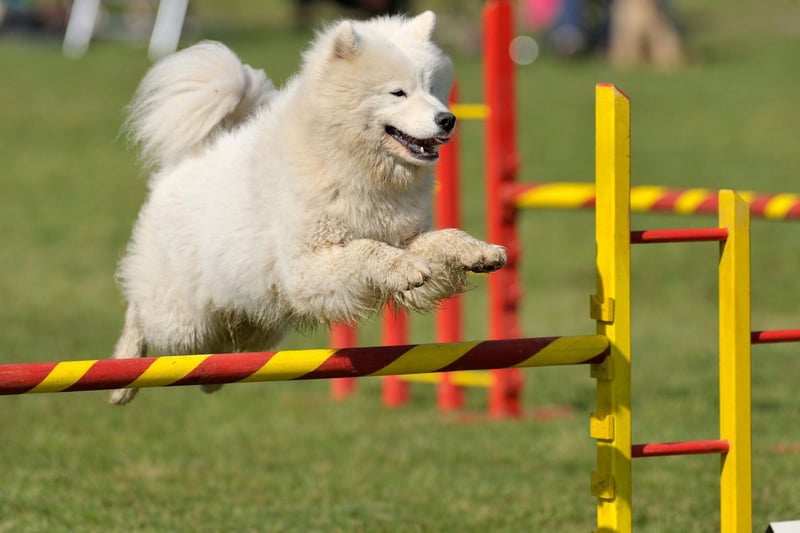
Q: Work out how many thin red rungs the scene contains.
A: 3